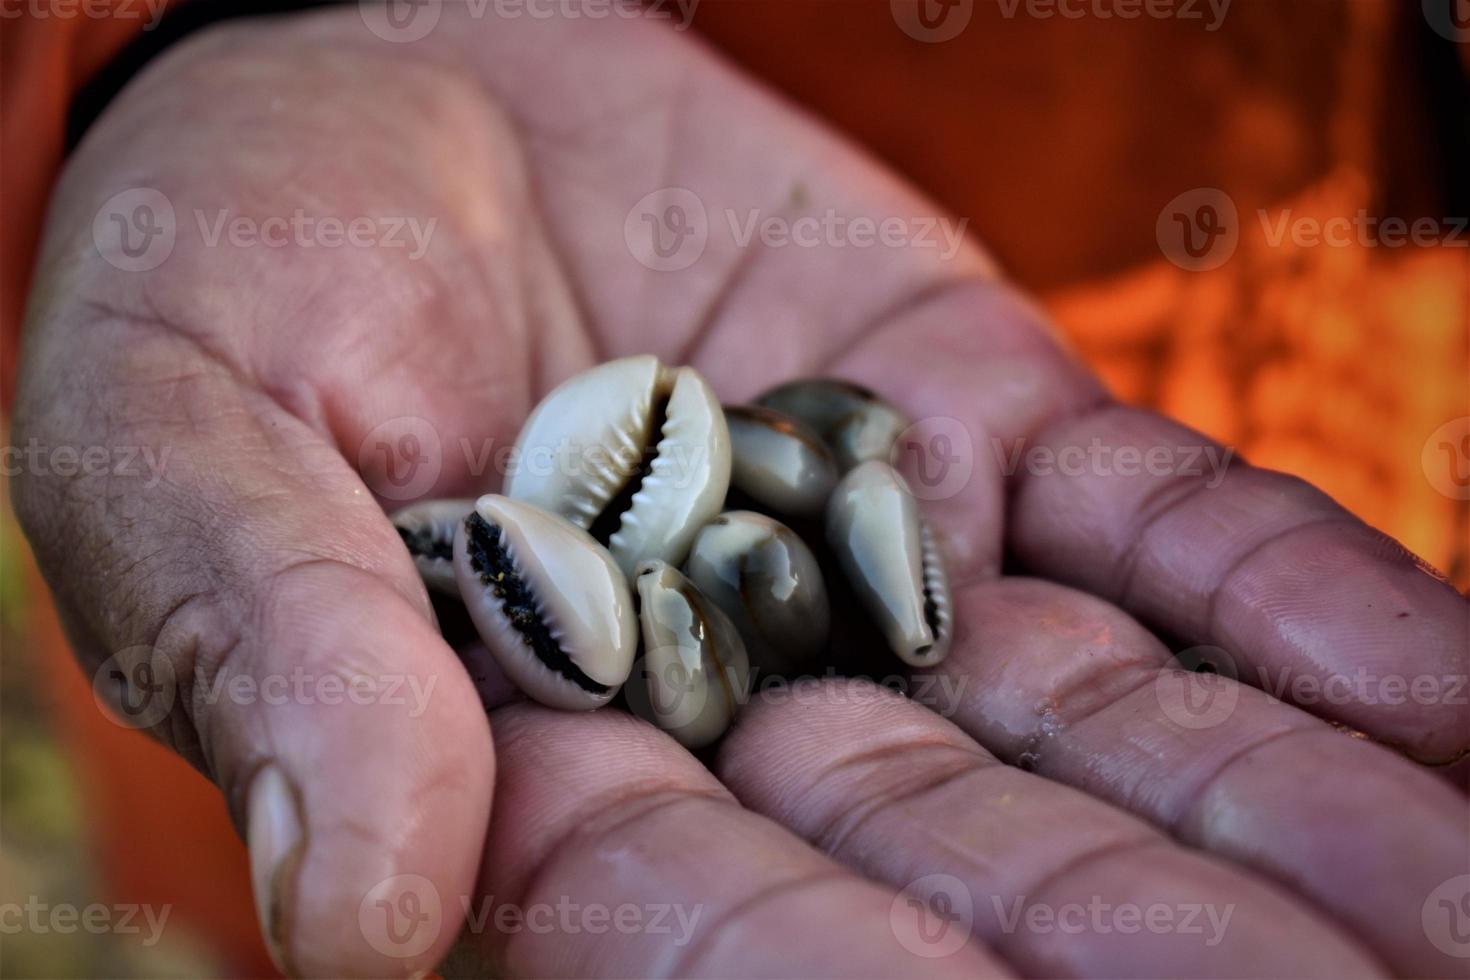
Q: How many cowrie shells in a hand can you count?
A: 8